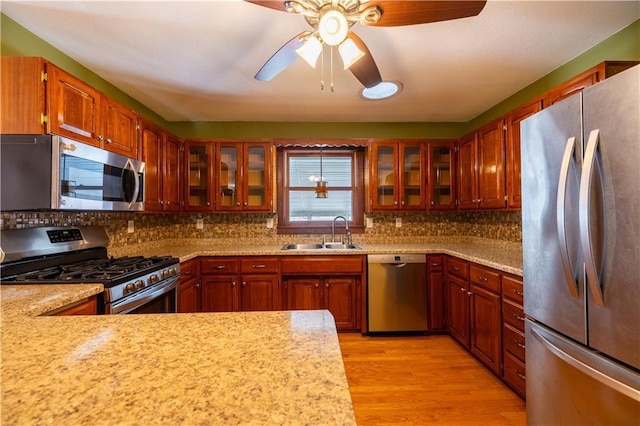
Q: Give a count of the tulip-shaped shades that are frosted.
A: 3